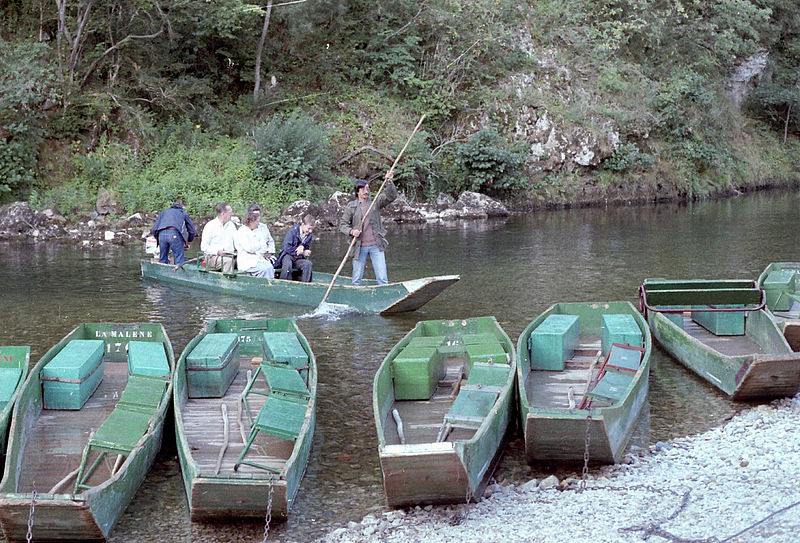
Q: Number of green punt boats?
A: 8